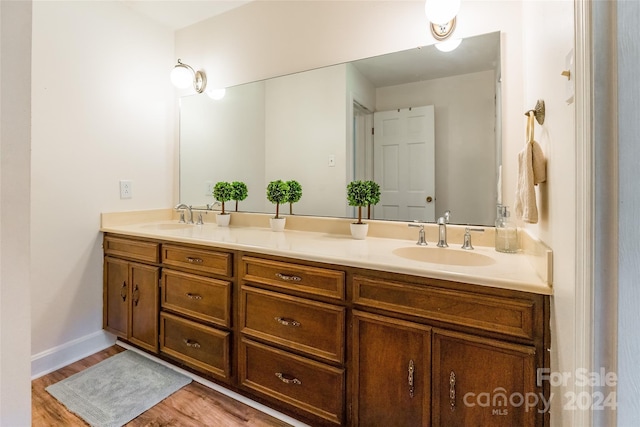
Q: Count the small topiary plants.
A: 3